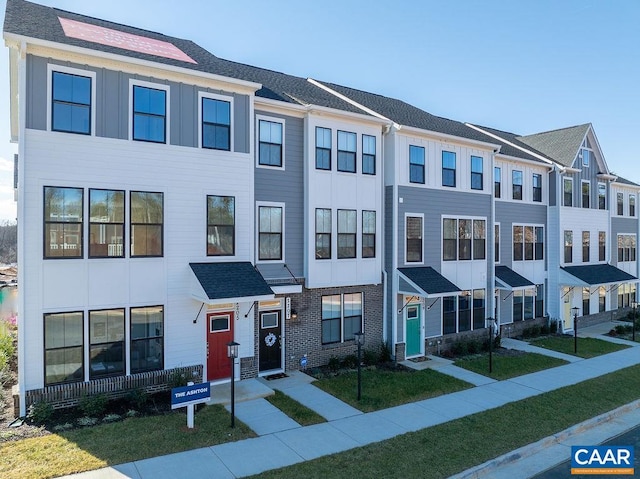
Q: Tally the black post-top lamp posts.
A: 5